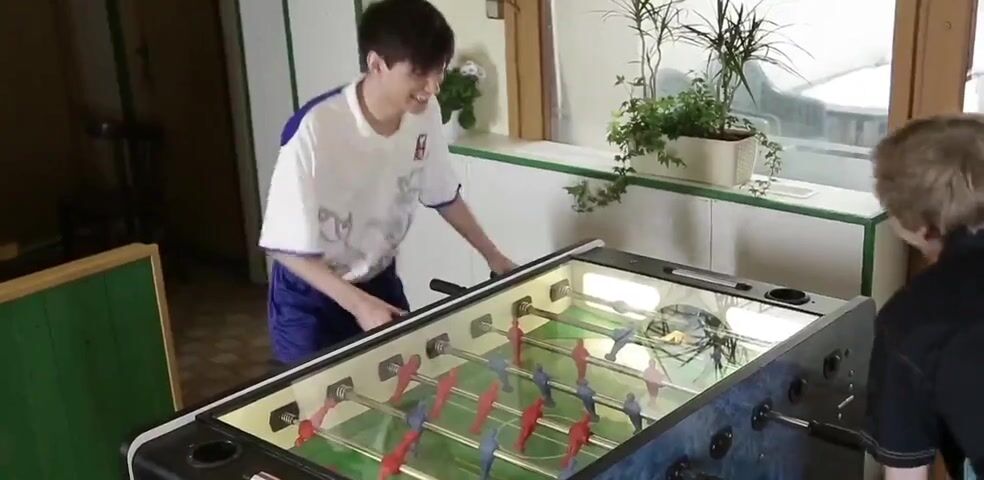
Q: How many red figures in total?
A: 10